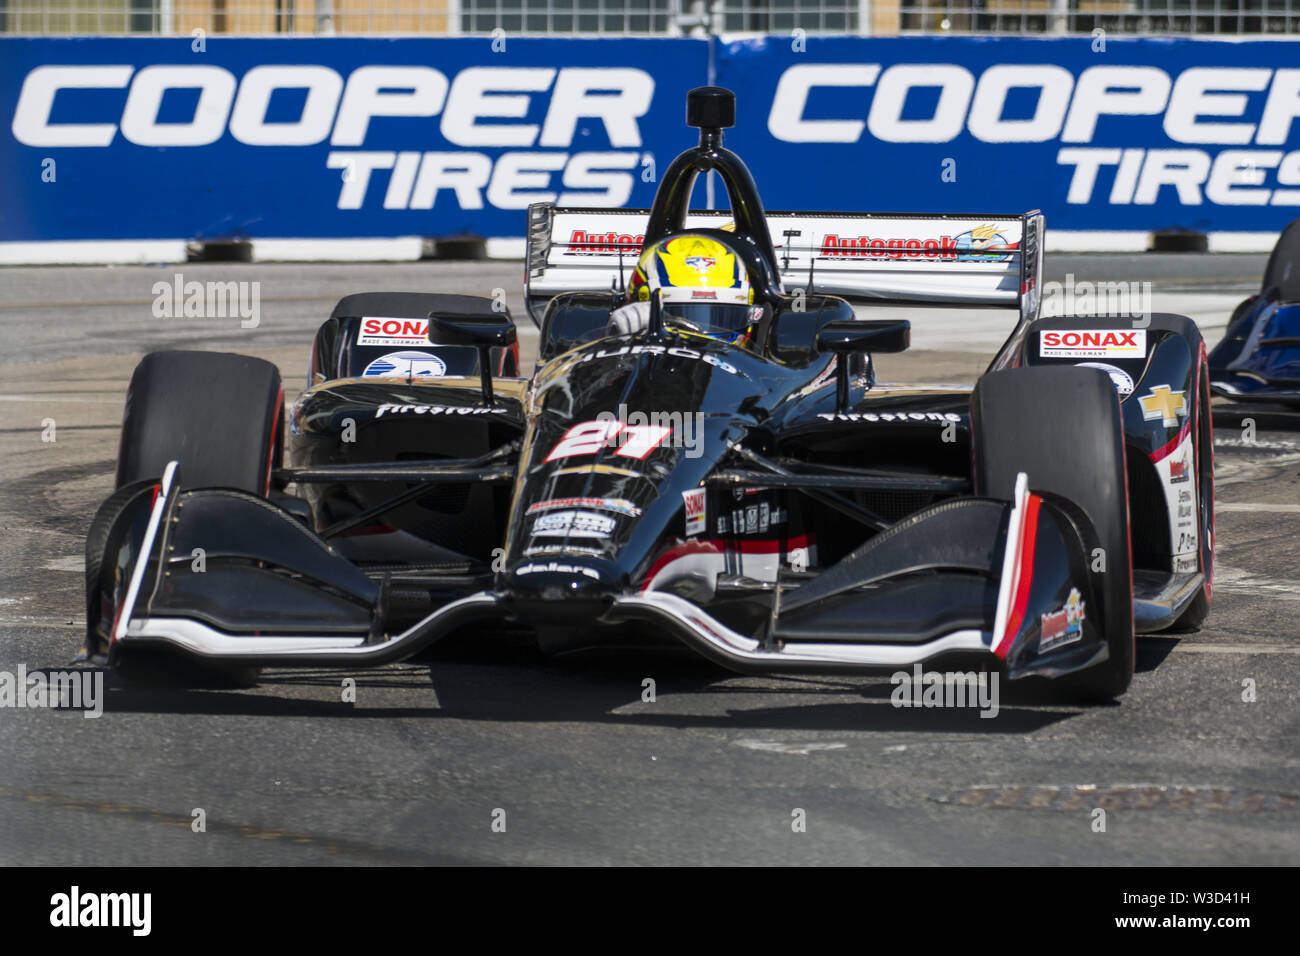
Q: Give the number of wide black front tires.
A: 2